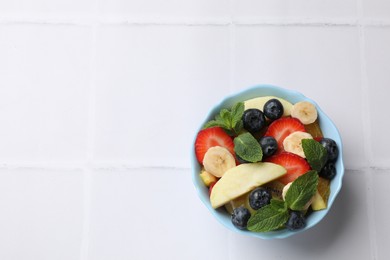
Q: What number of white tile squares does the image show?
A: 12